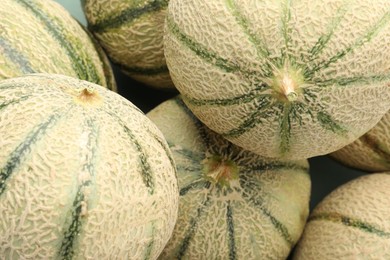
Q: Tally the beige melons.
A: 7